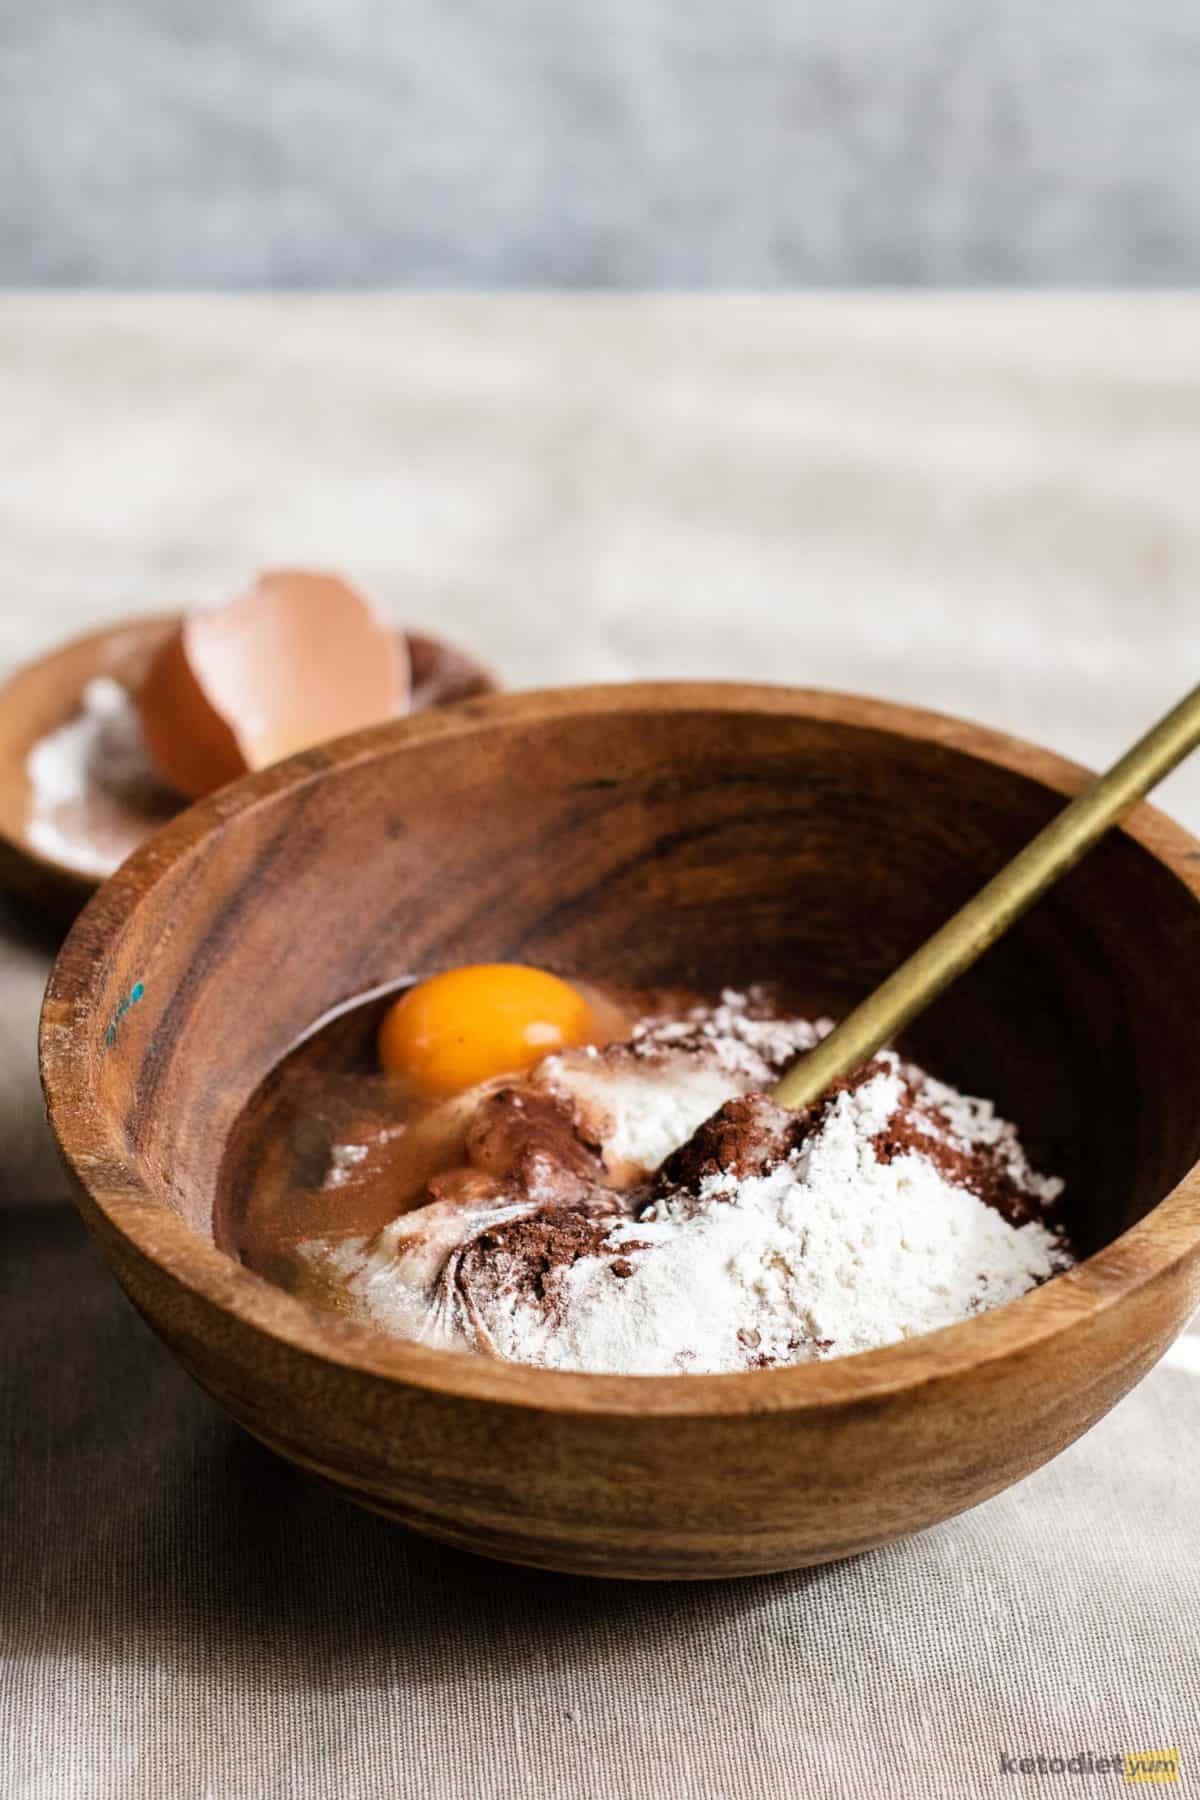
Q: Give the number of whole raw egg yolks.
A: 1